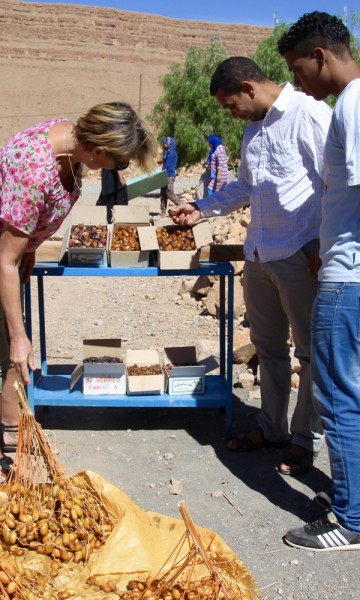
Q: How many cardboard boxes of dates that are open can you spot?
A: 6